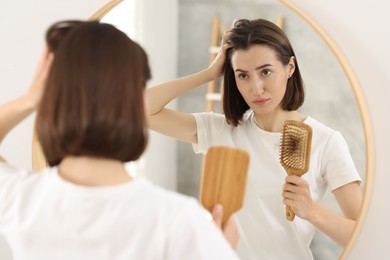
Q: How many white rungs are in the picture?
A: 2